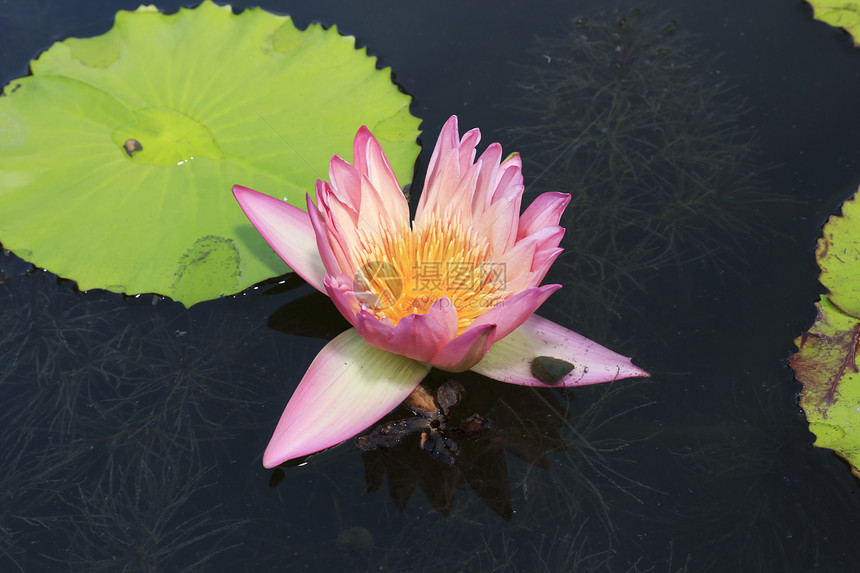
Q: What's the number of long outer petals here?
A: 3